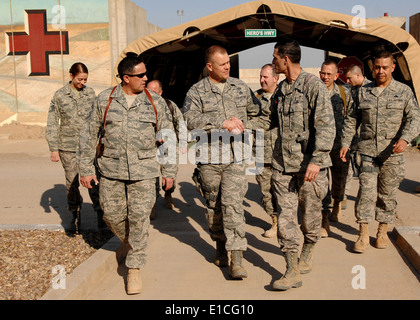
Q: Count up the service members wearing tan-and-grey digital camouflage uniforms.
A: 9